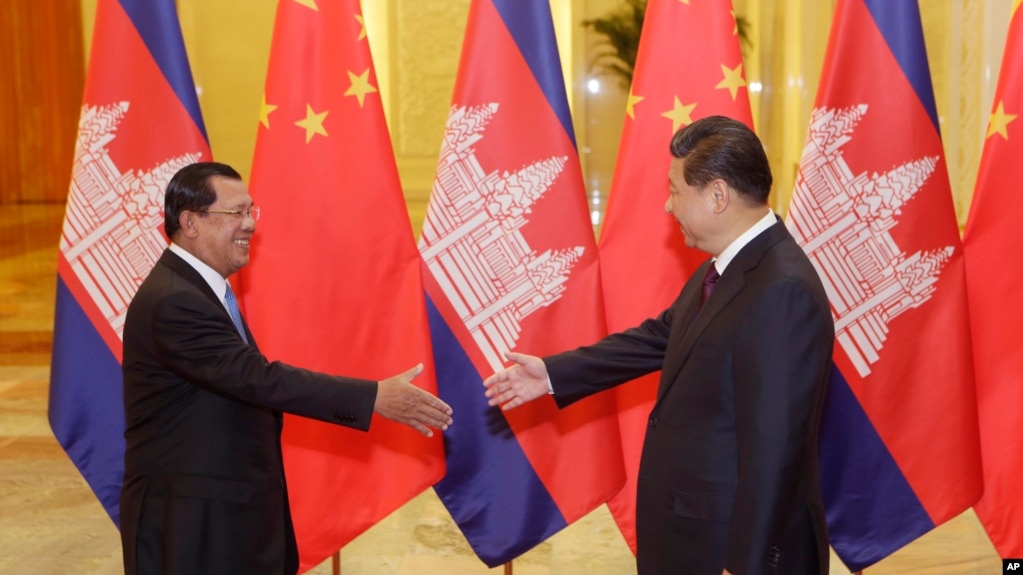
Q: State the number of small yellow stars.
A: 9